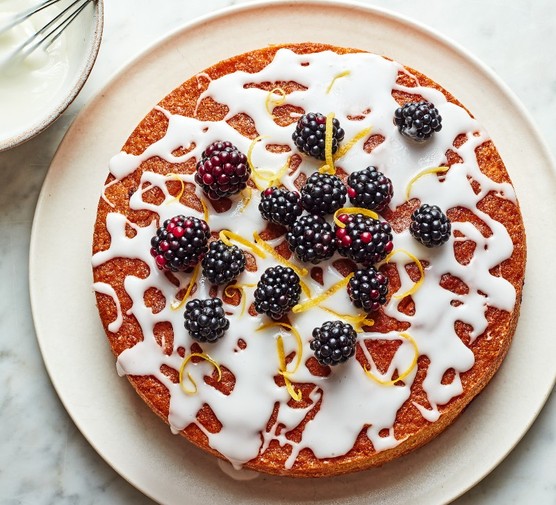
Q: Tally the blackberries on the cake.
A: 15